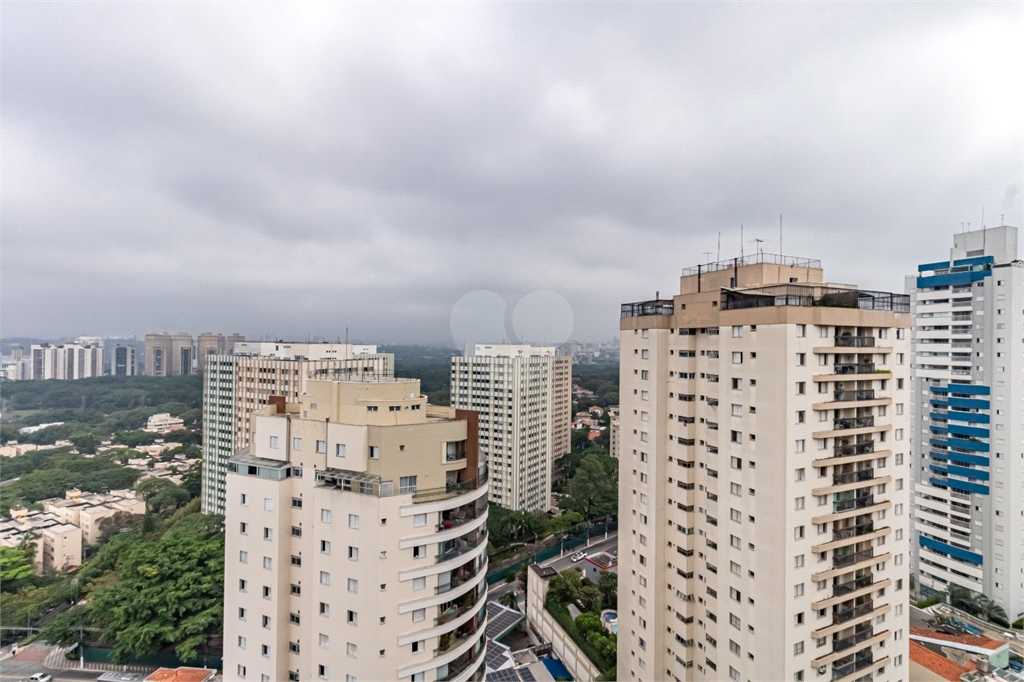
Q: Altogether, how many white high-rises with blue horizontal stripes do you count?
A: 1